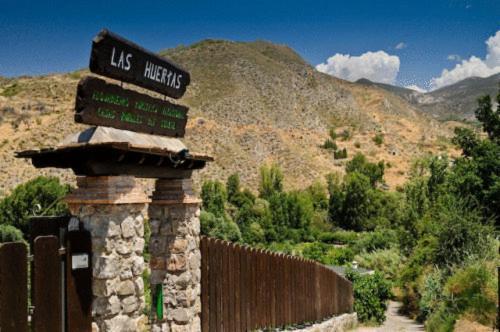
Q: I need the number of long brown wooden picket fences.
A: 1